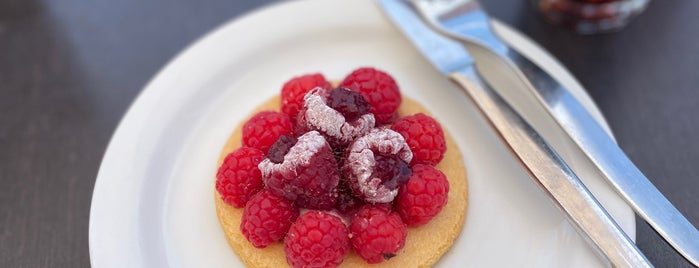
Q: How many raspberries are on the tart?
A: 12